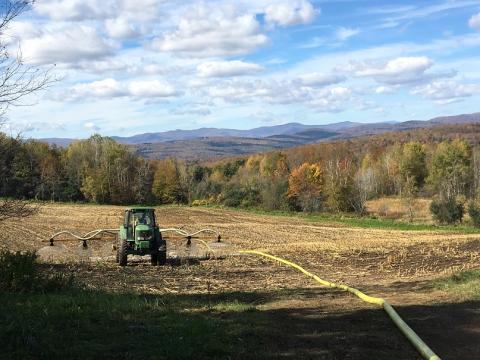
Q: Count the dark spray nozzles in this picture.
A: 4